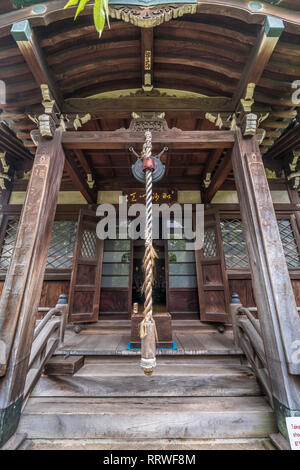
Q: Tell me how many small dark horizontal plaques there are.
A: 1